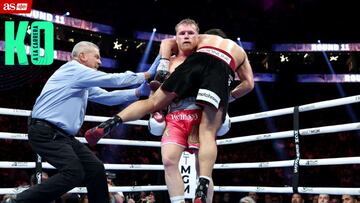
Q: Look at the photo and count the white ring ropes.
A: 4